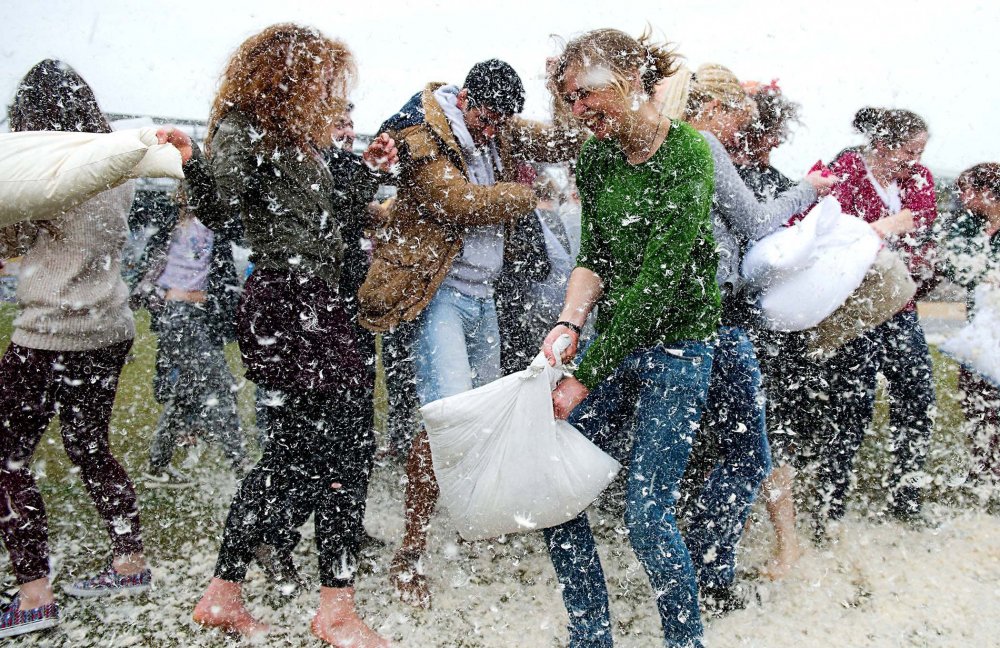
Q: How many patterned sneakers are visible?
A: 2